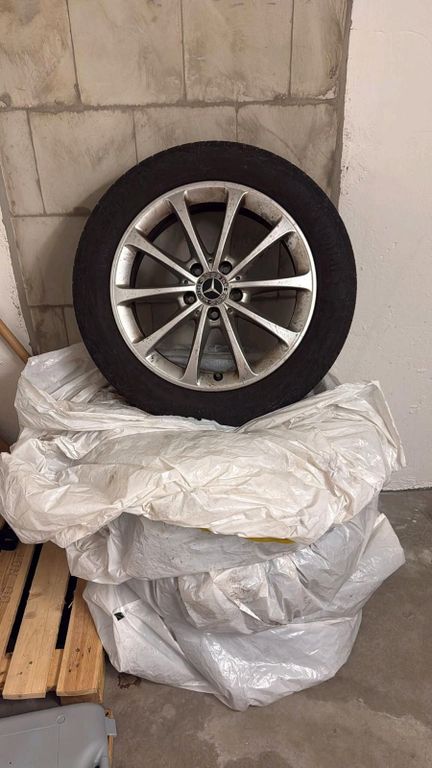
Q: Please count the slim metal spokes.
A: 10